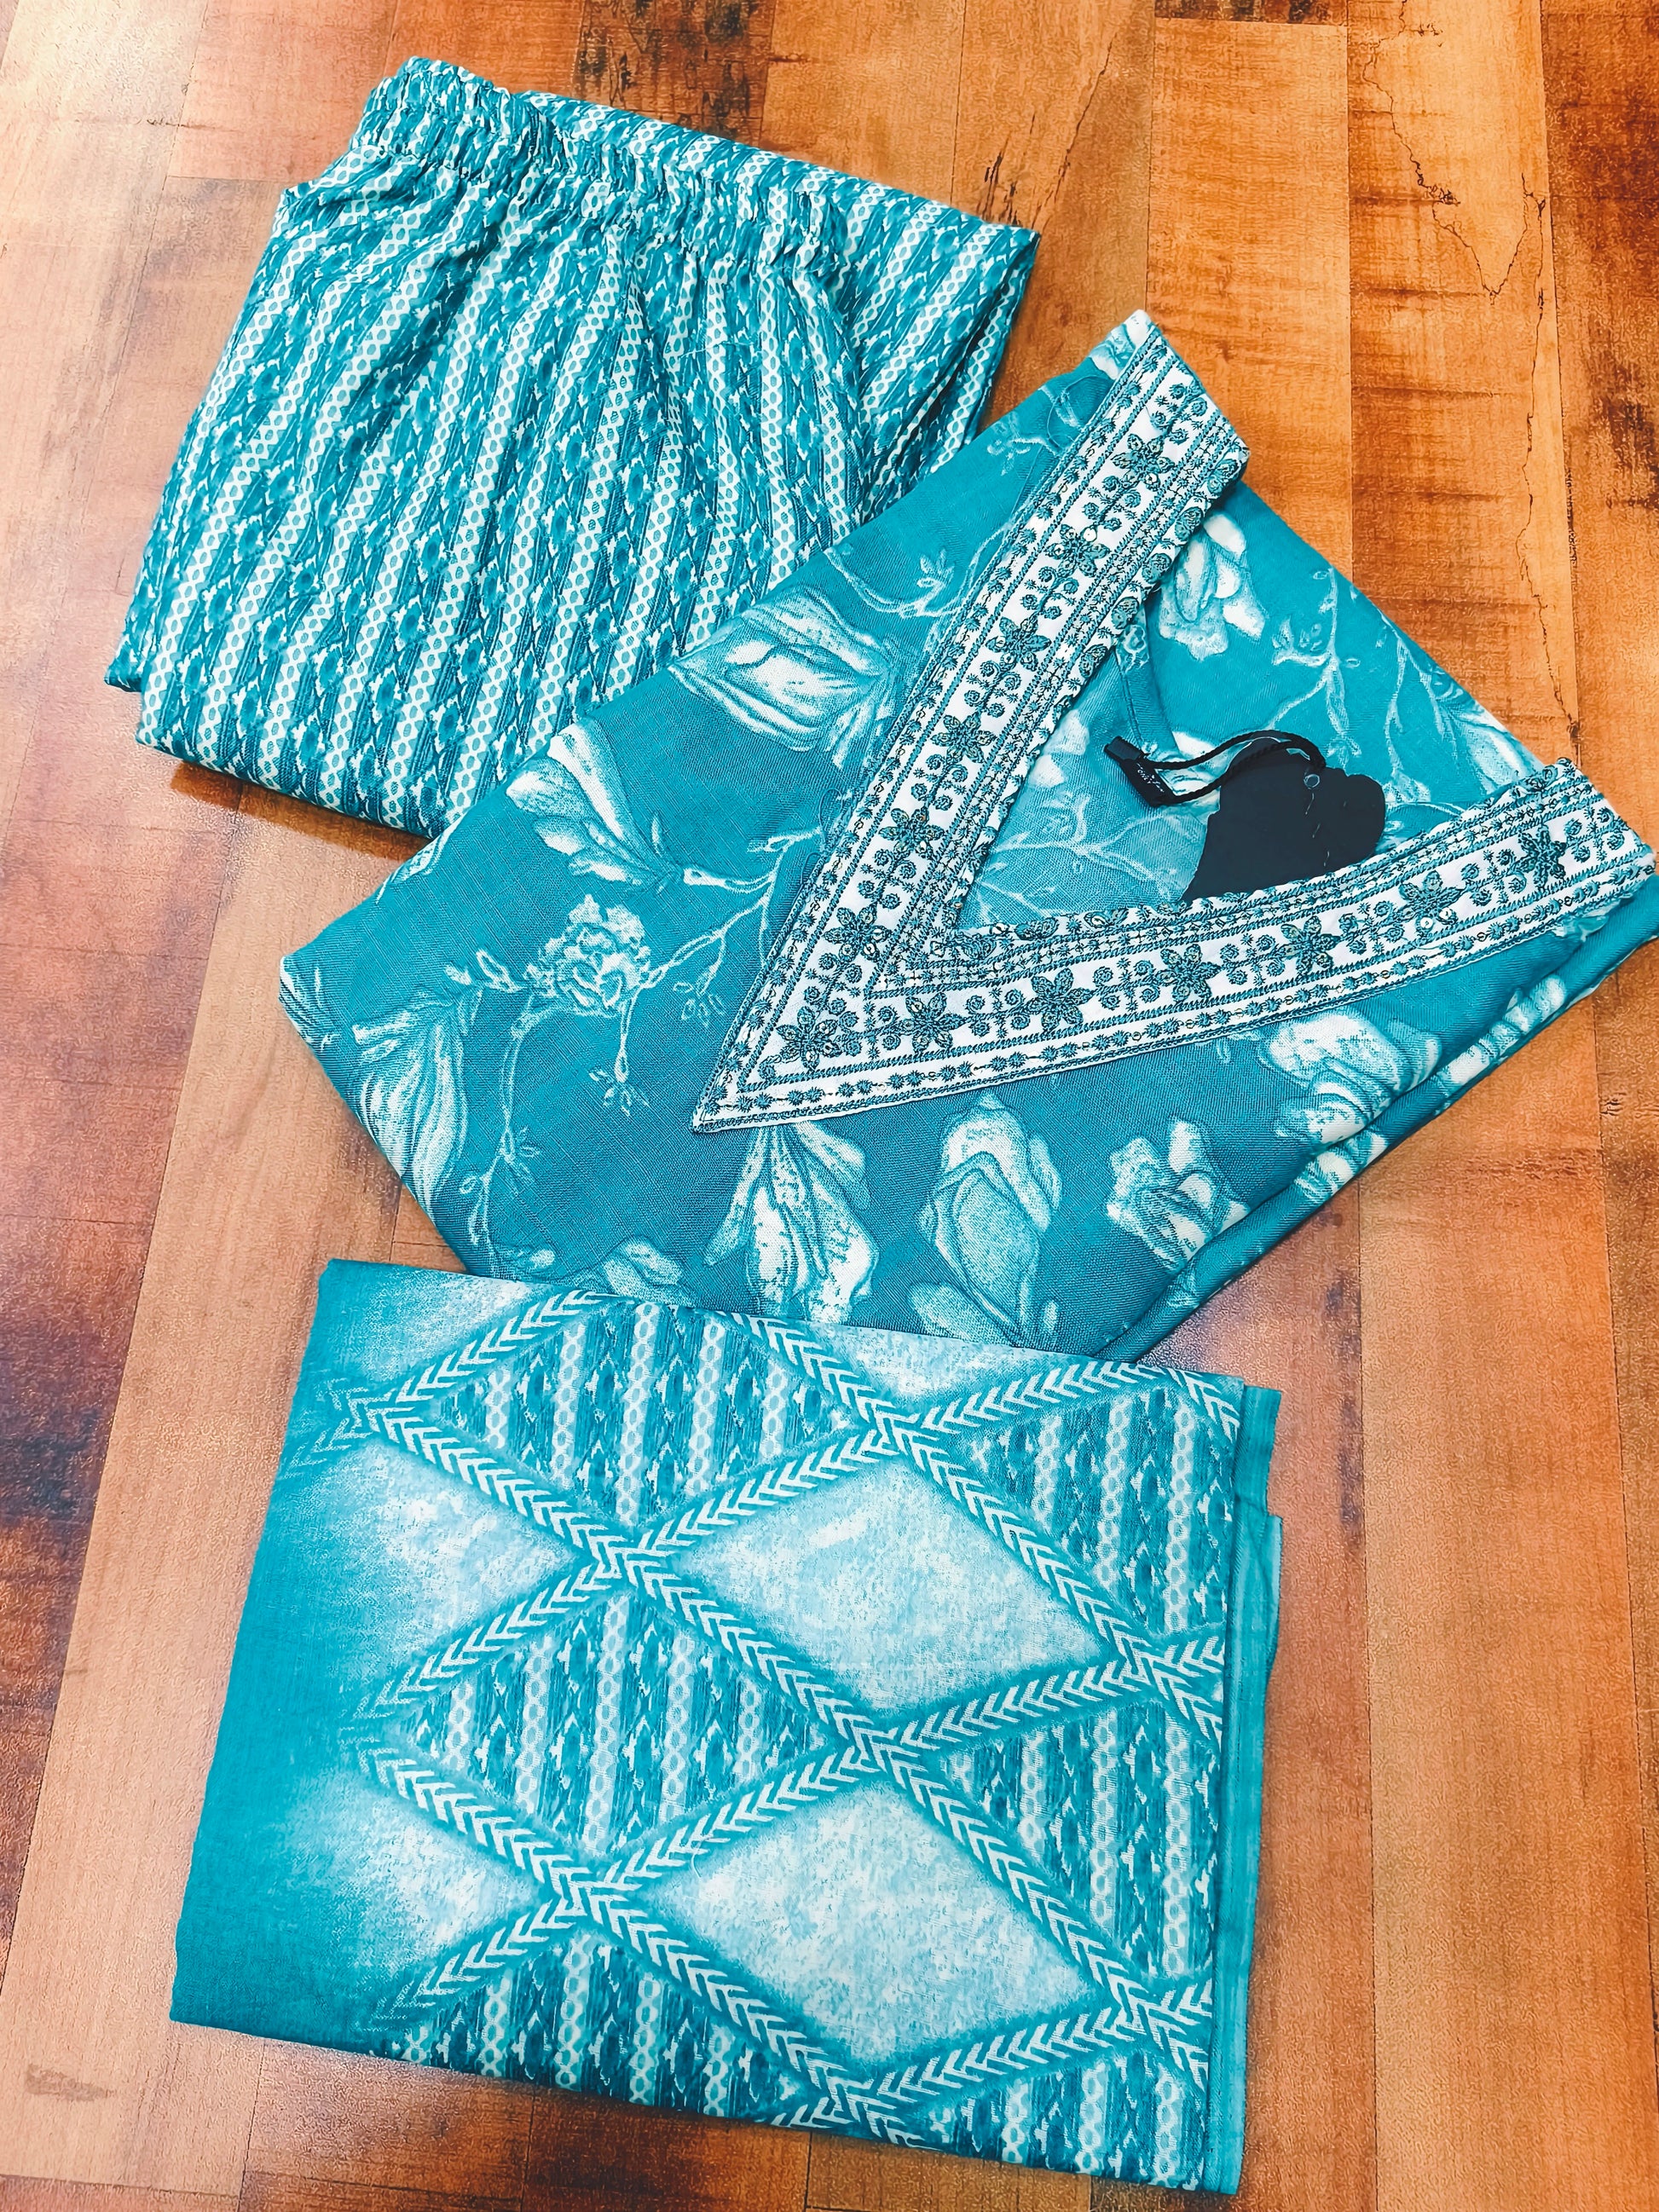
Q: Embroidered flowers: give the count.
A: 13